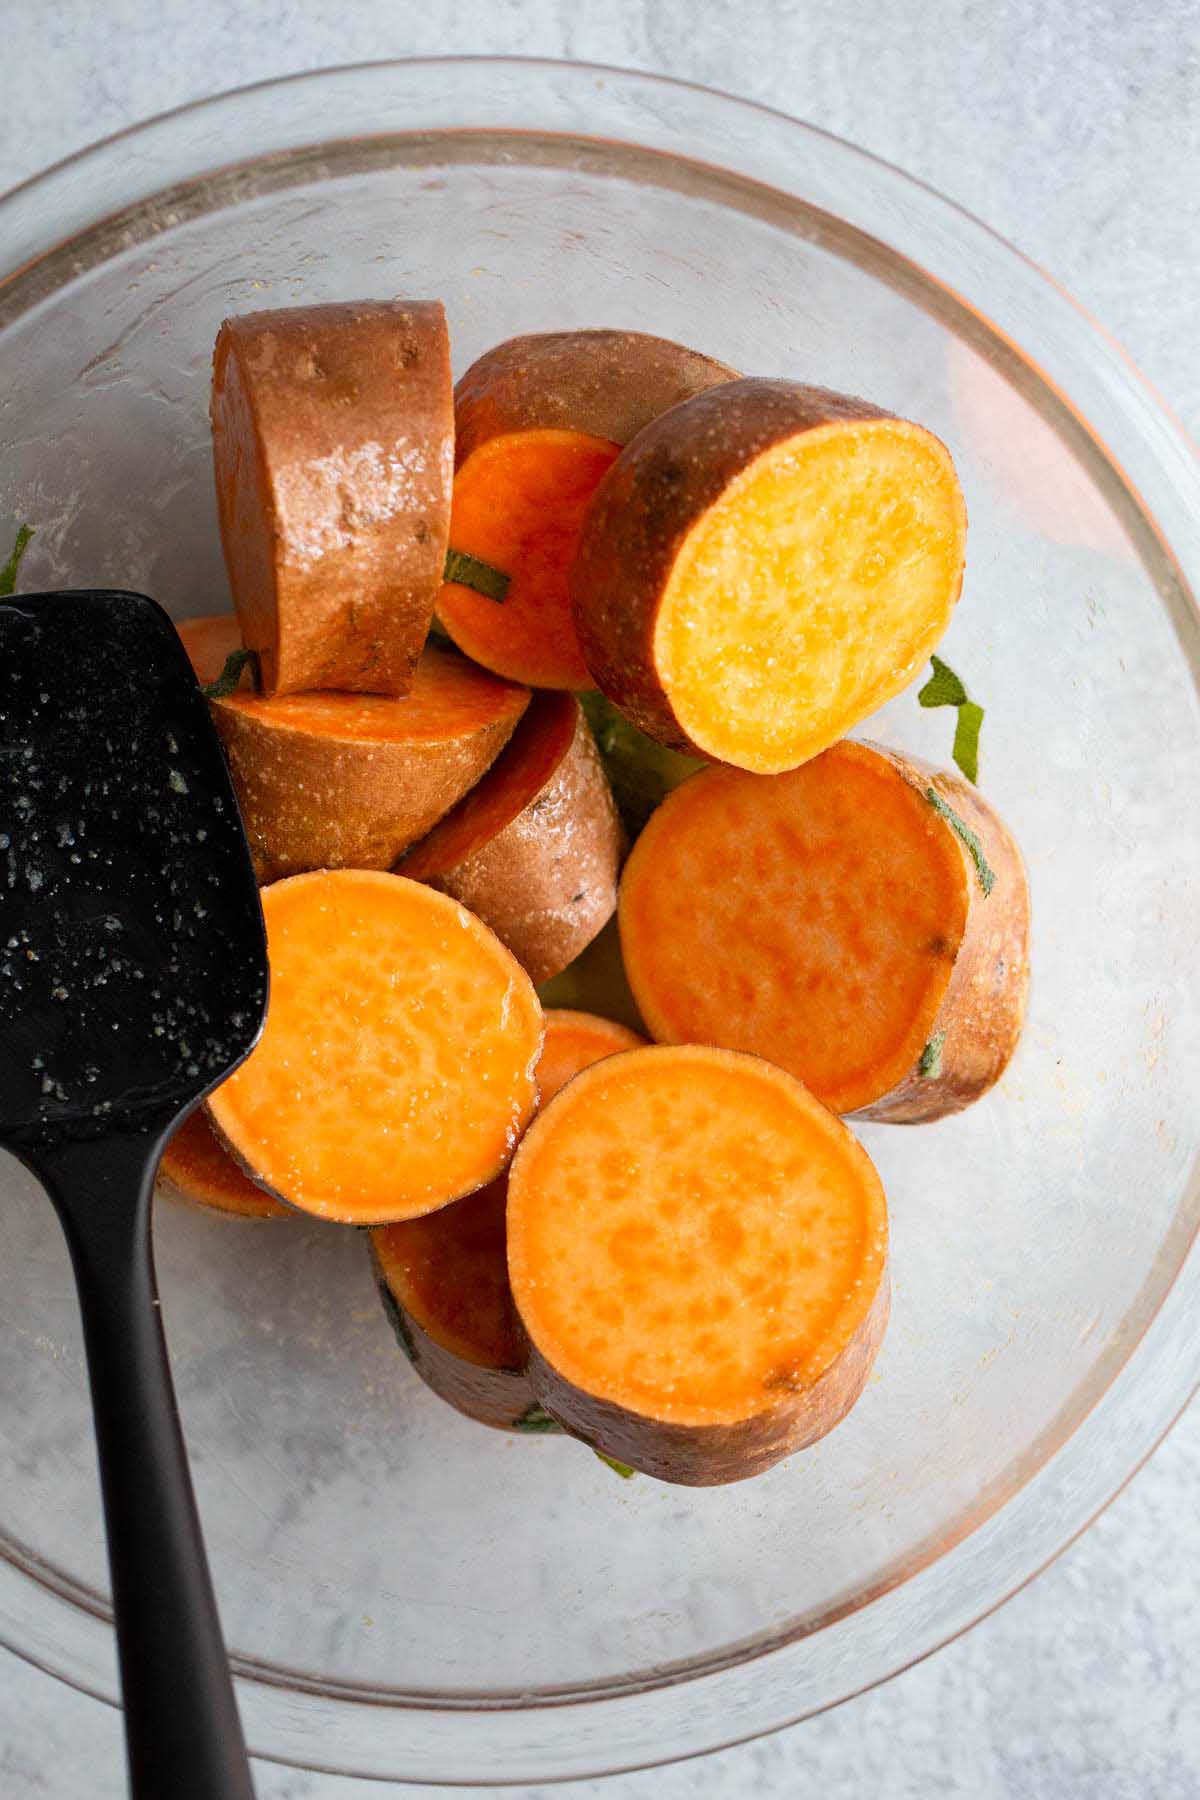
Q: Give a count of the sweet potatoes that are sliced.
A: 10